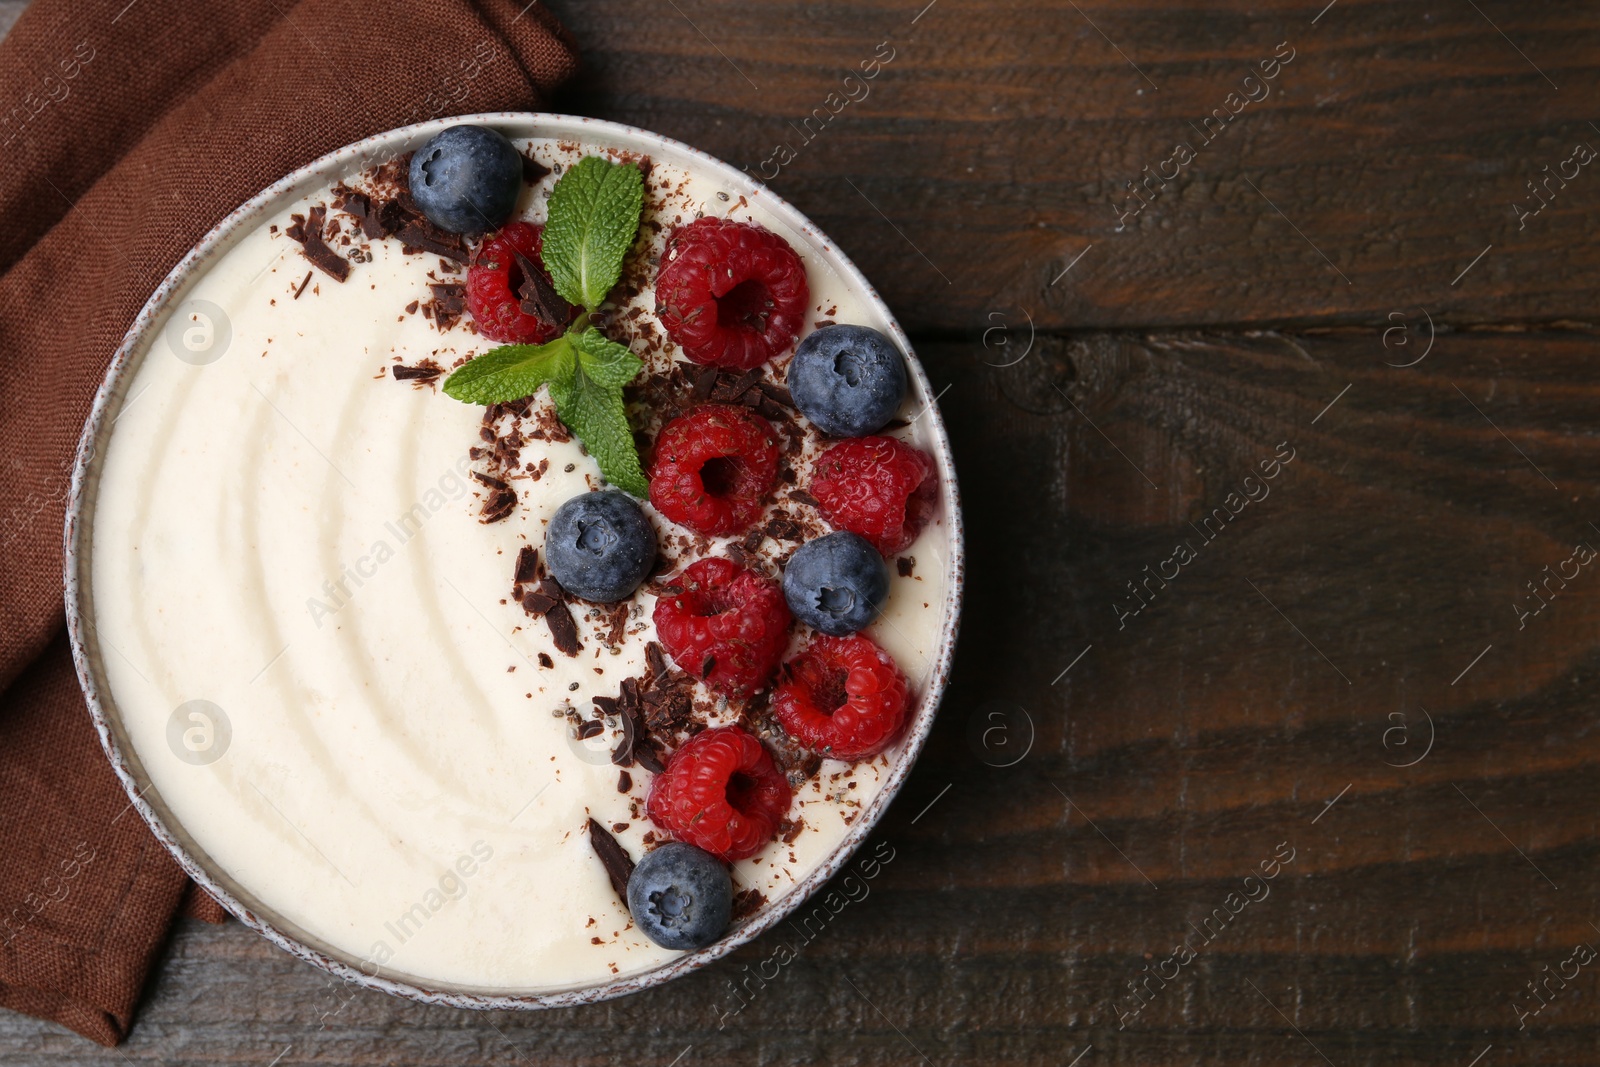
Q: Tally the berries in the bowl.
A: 12